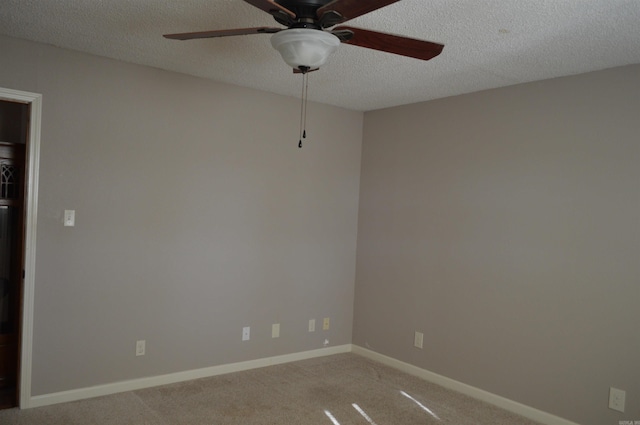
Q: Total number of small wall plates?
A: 8